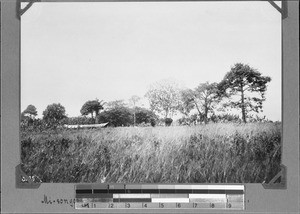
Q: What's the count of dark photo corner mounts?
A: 4